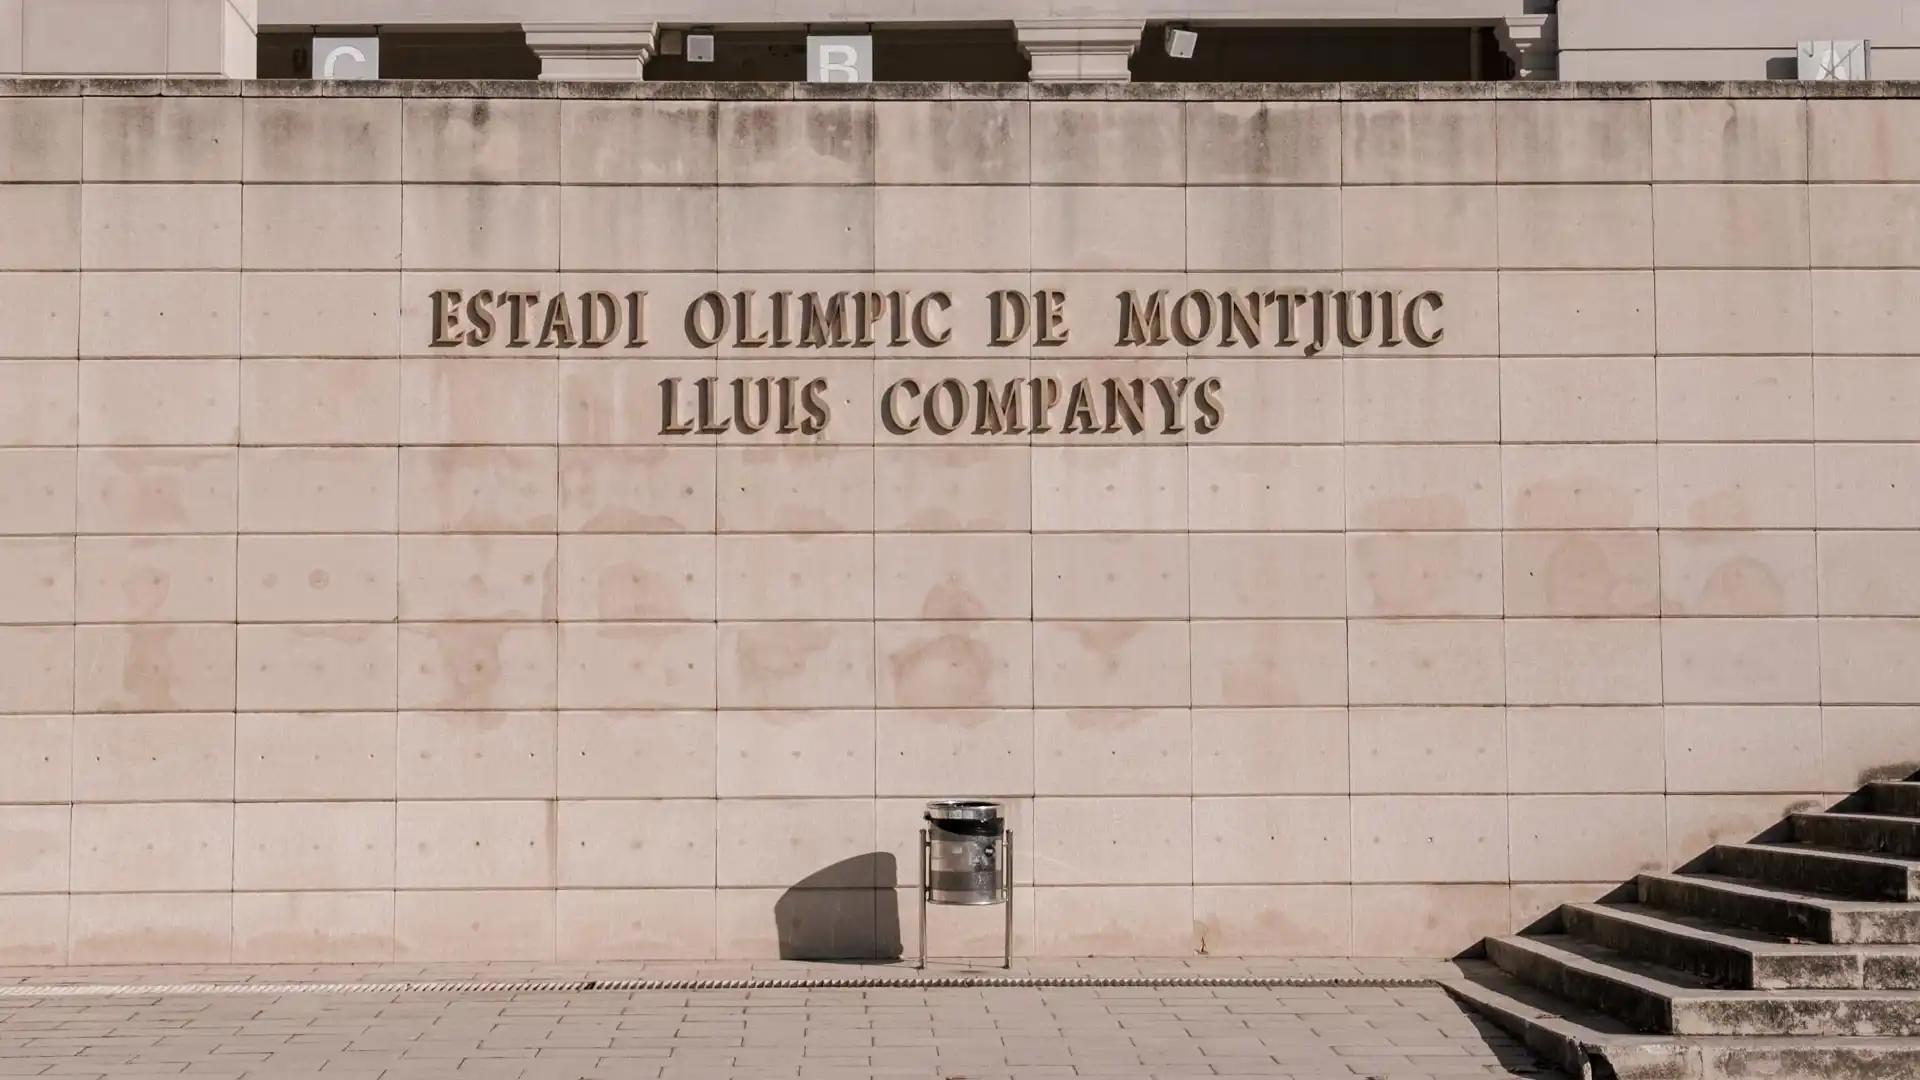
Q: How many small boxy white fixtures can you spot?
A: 2